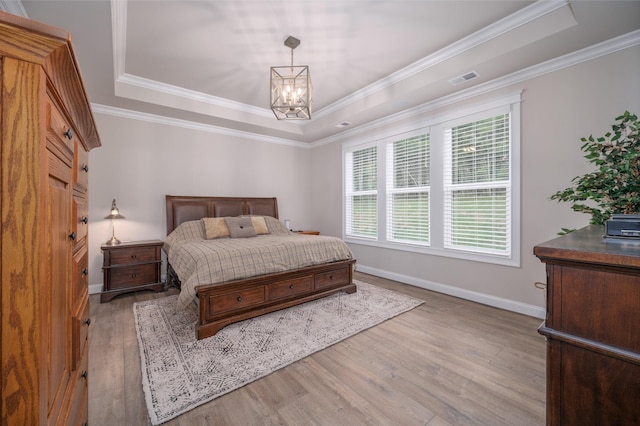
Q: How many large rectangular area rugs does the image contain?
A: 1